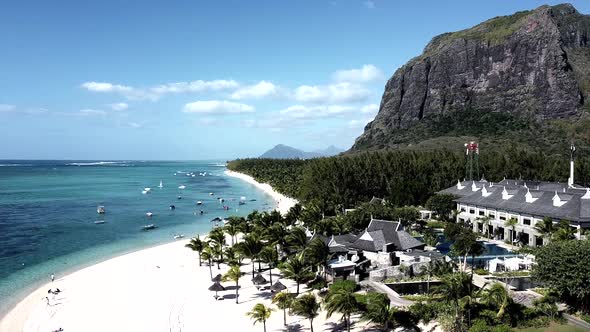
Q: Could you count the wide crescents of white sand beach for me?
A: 1